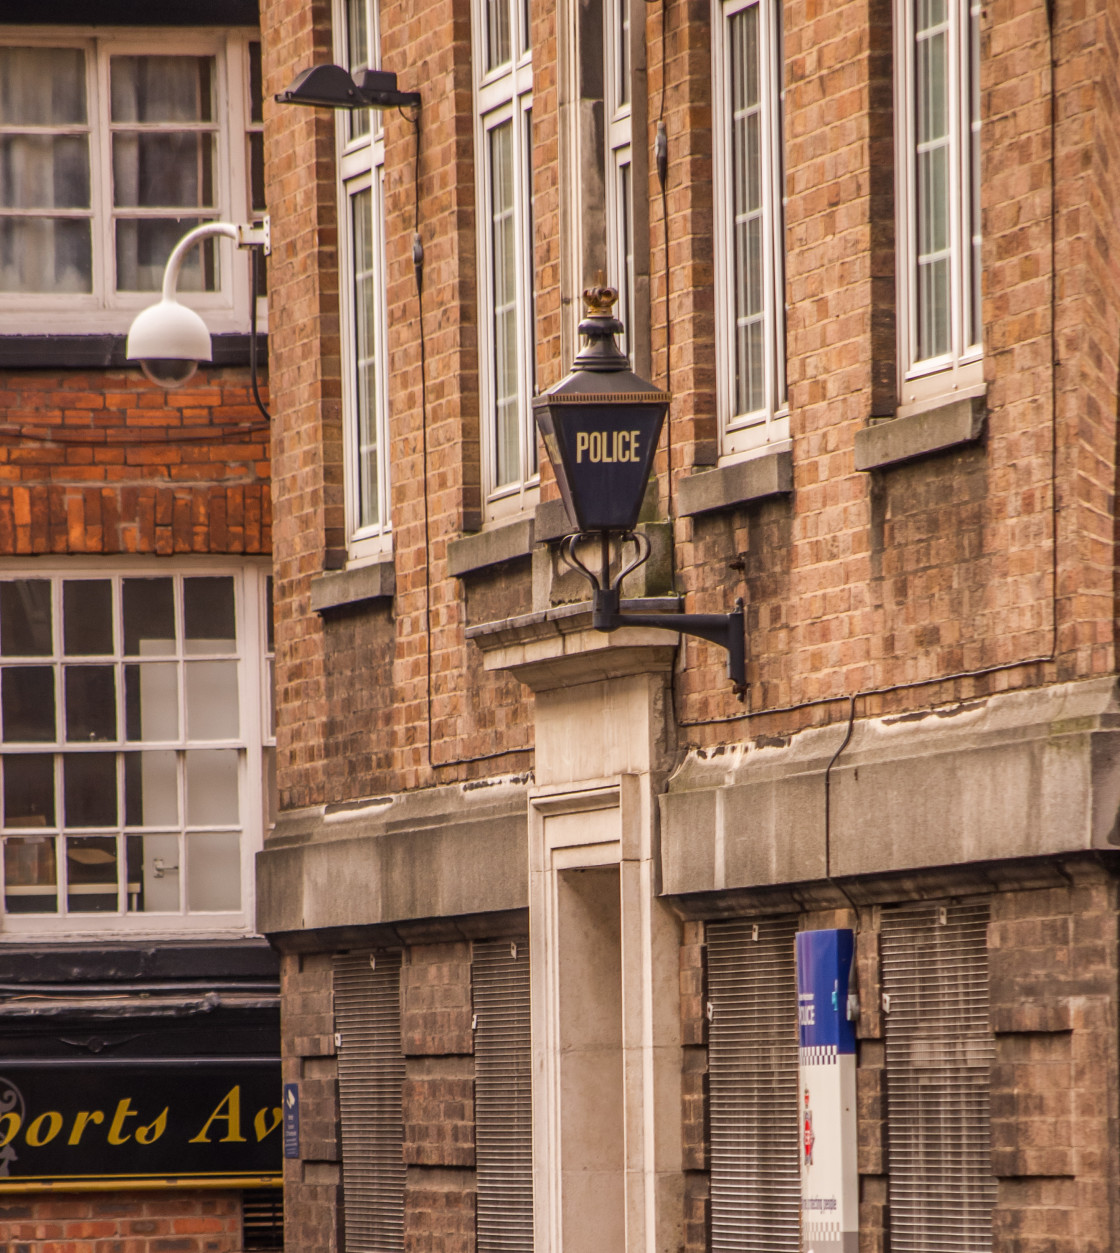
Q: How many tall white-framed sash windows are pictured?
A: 5